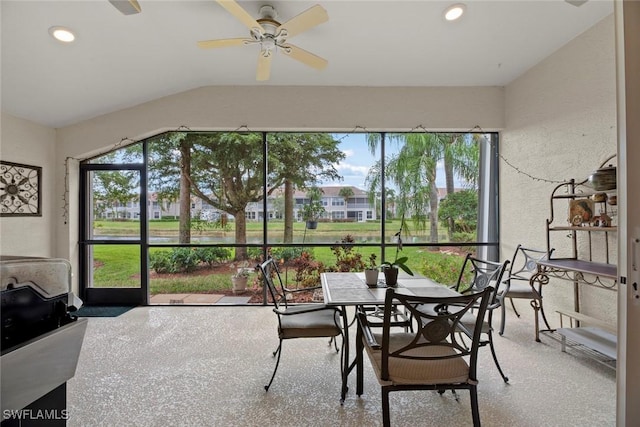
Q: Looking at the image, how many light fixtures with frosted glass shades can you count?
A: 0